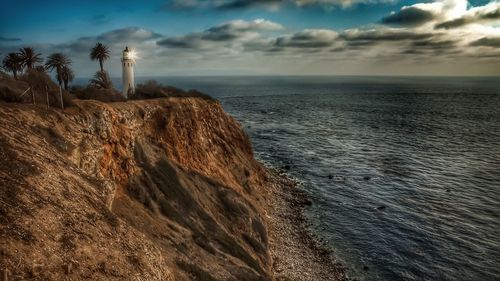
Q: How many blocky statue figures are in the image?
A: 0